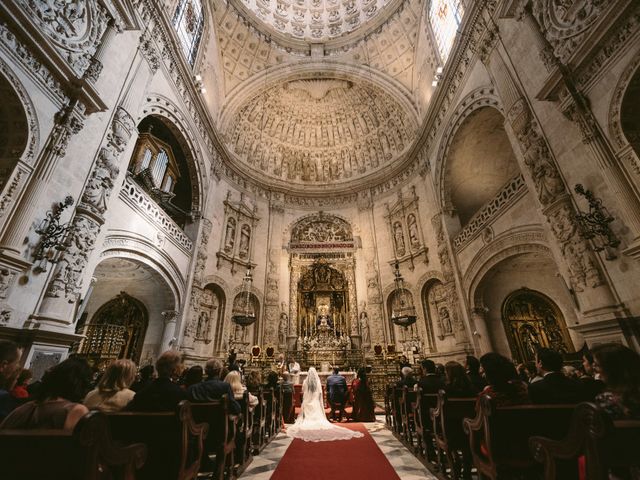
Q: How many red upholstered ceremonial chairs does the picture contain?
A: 4